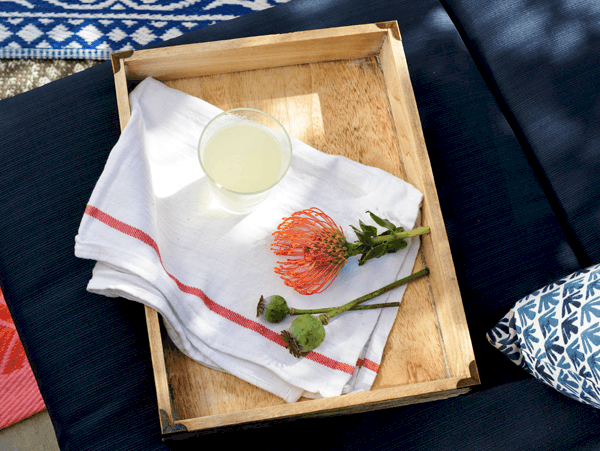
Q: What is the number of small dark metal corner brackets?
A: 4